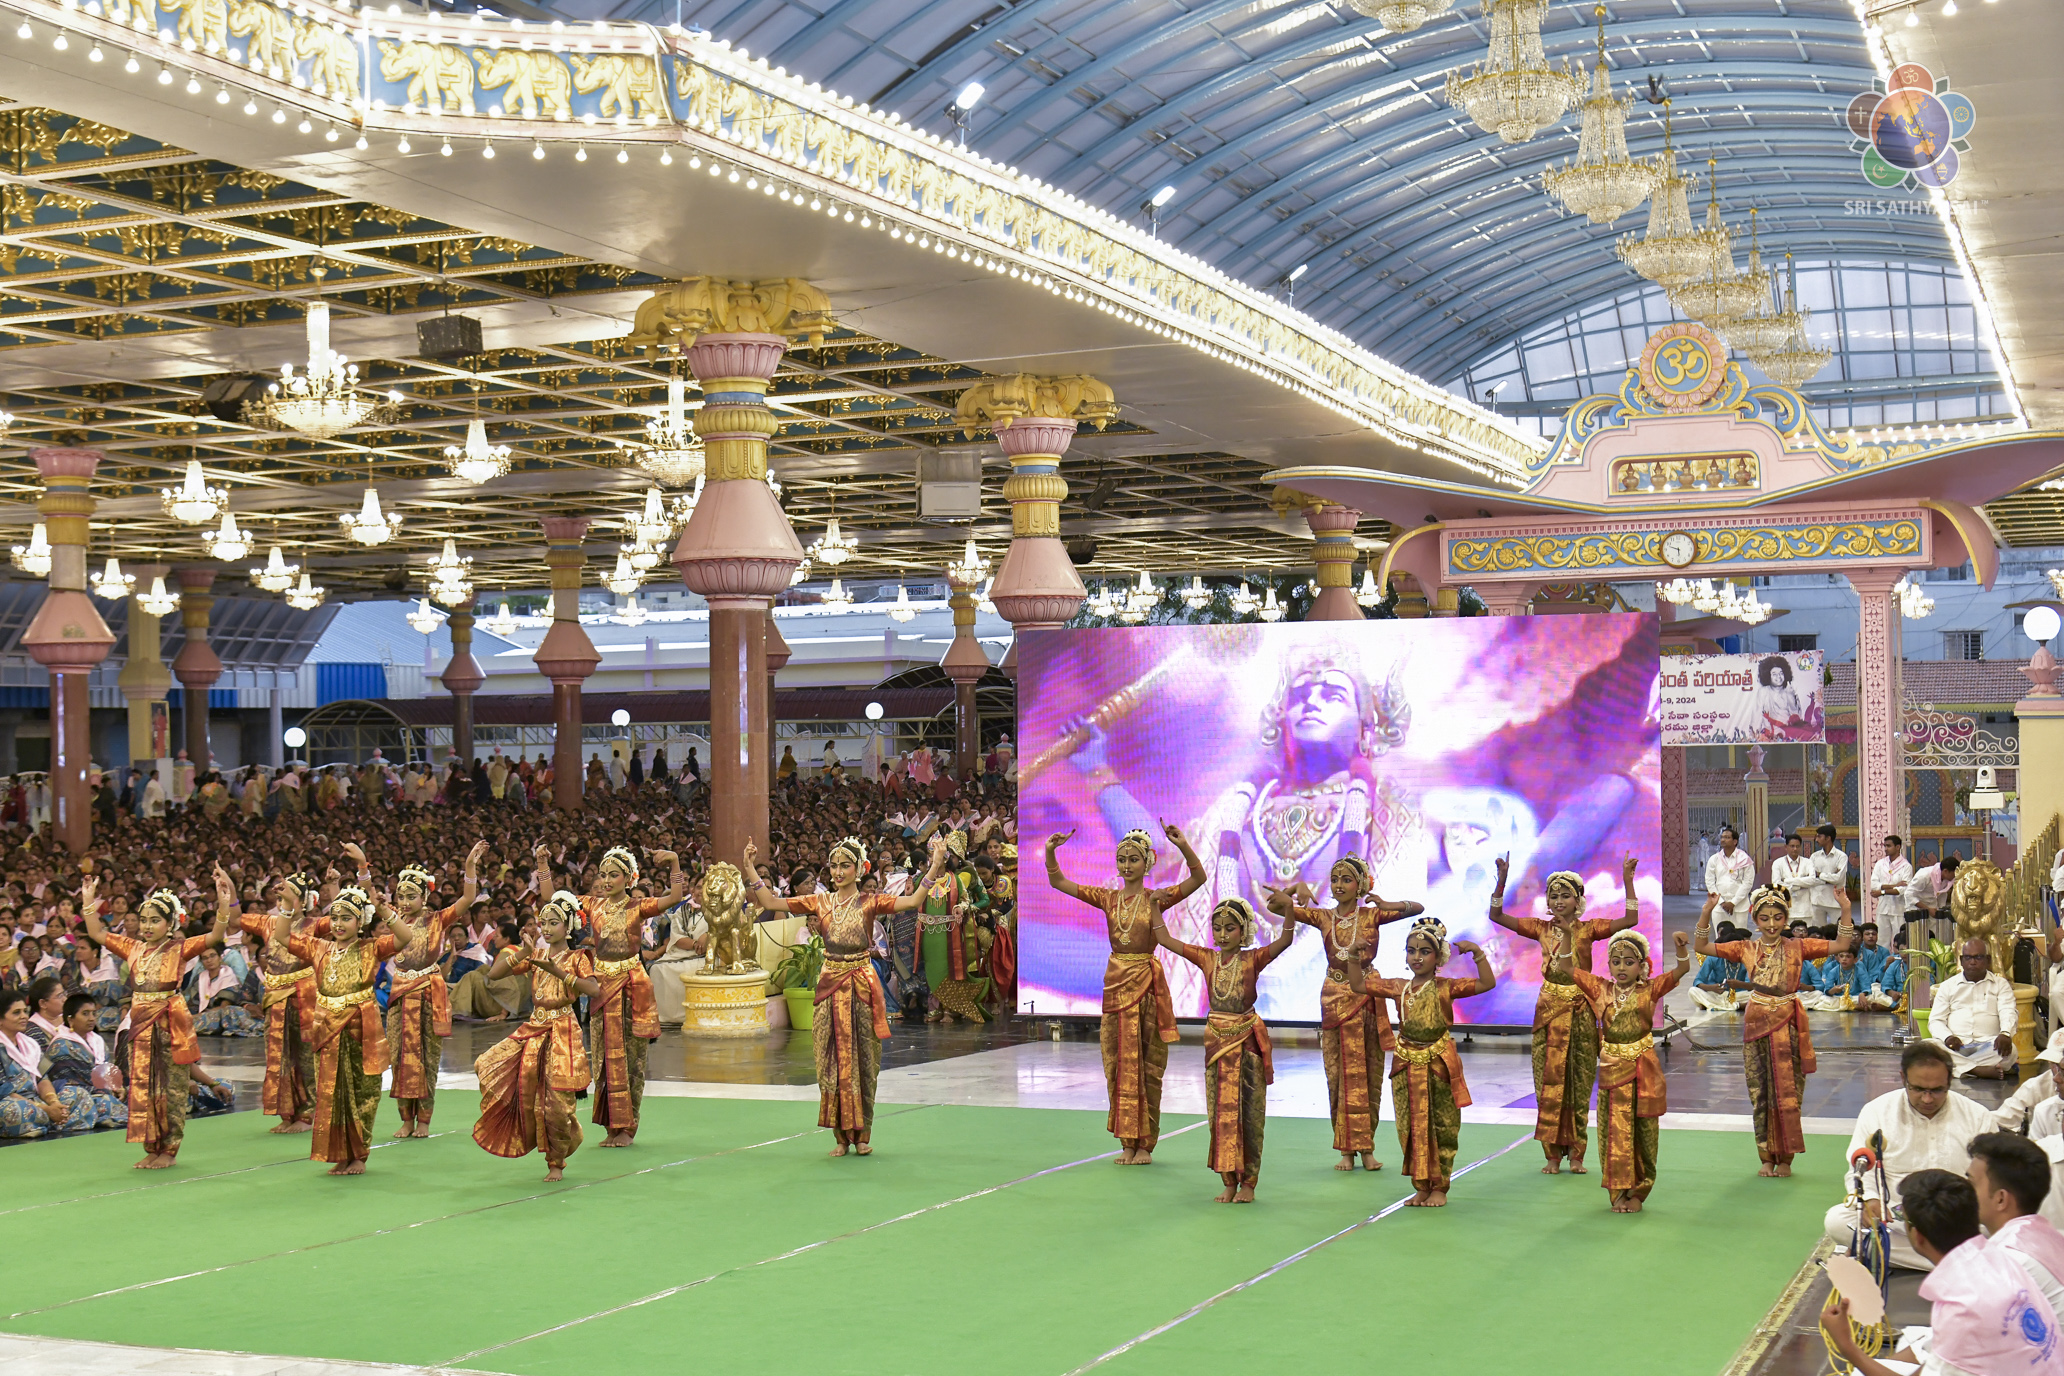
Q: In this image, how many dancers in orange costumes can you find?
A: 14